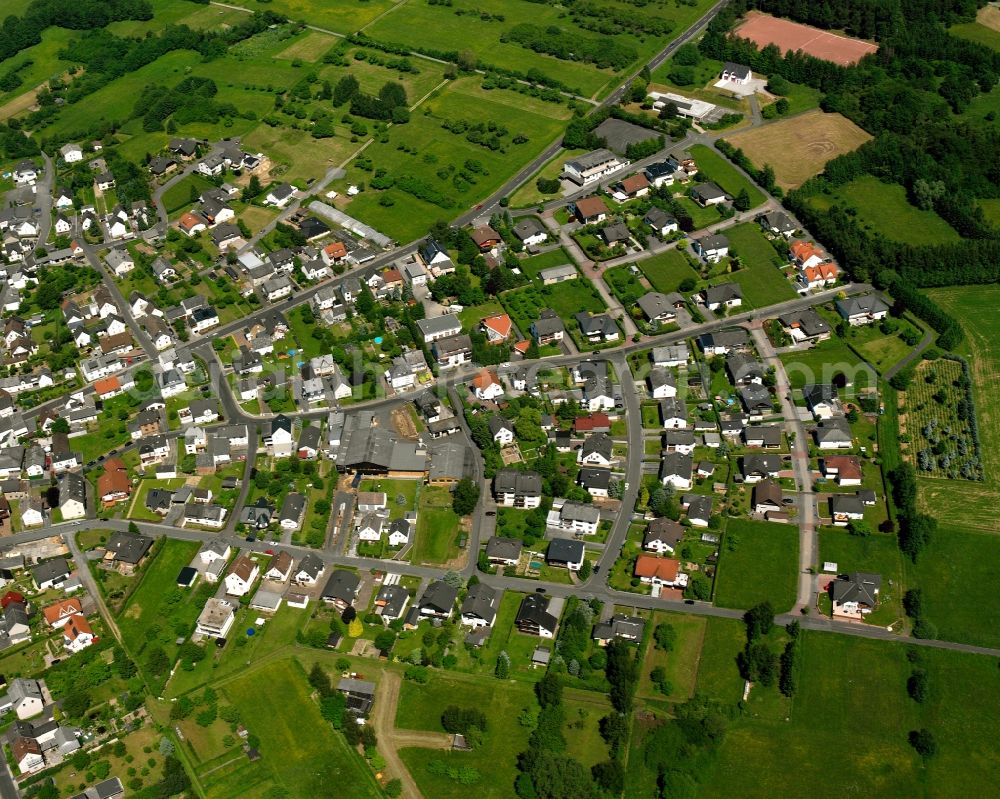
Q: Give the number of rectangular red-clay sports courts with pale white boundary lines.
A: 1